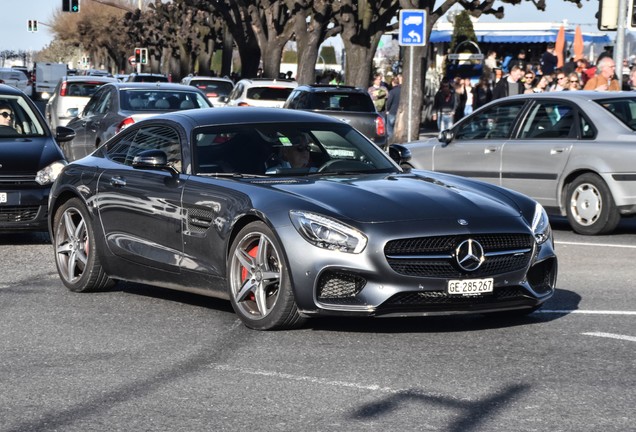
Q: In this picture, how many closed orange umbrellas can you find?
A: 2